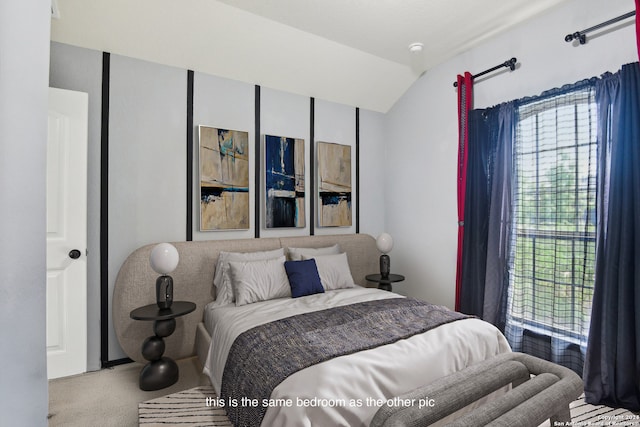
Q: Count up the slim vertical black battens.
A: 5